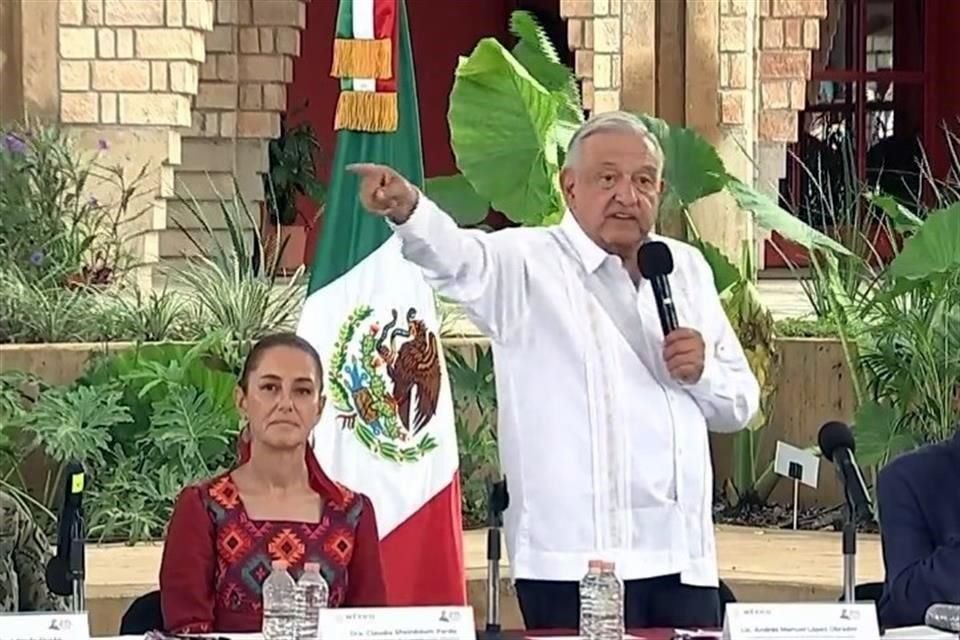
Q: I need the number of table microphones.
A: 2